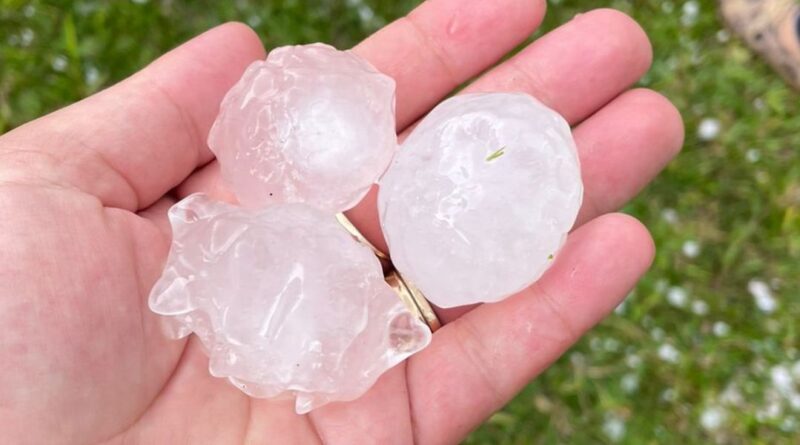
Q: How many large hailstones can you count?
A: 3